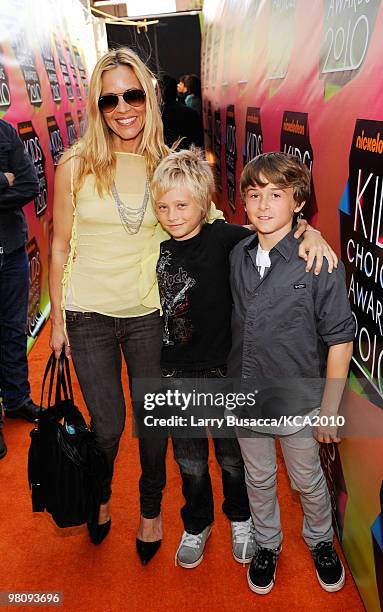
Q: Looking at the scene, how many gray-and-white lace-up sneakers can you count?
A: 2